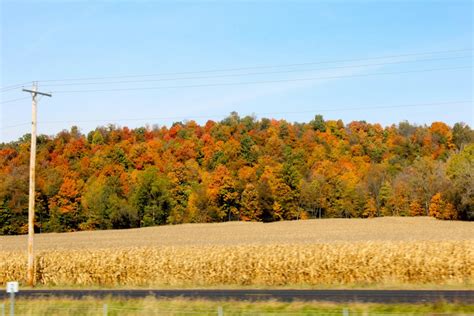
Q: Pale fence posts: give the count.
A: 4